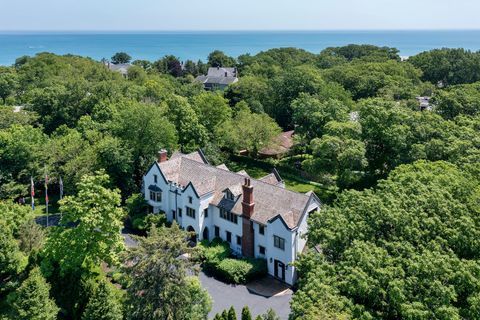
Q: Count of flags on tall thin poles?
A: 3